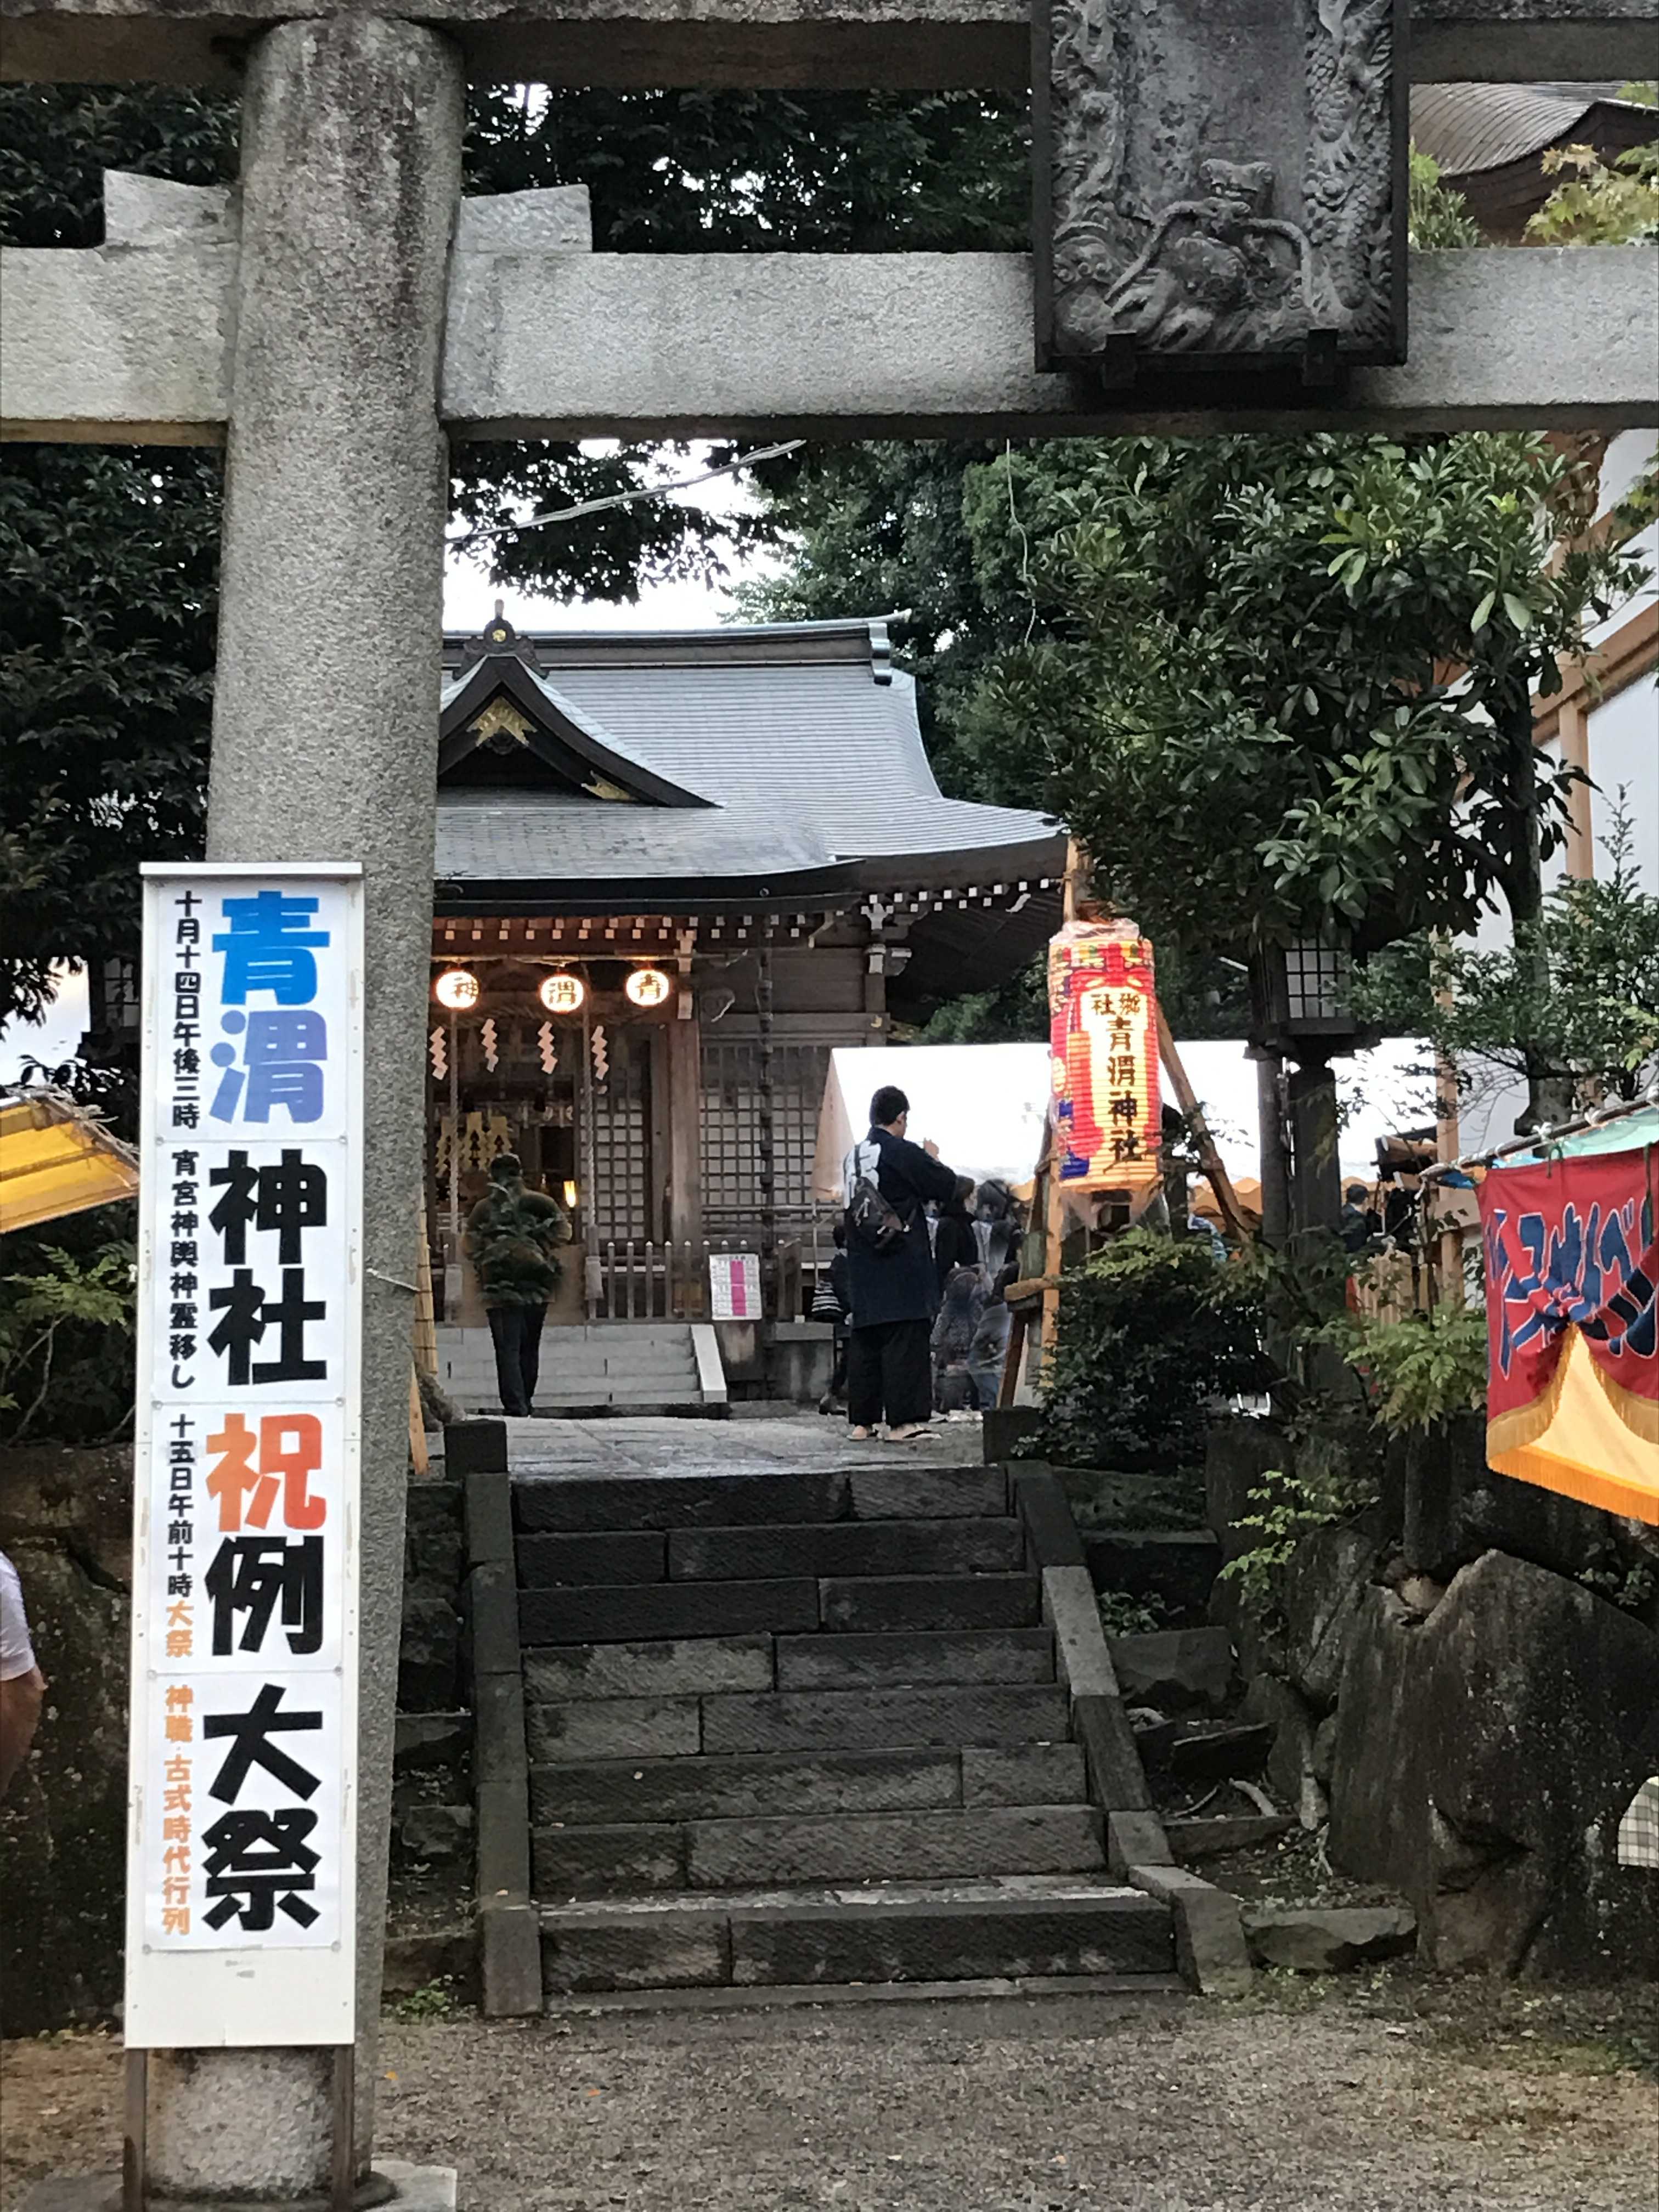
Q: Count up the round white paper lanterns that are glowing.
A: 3